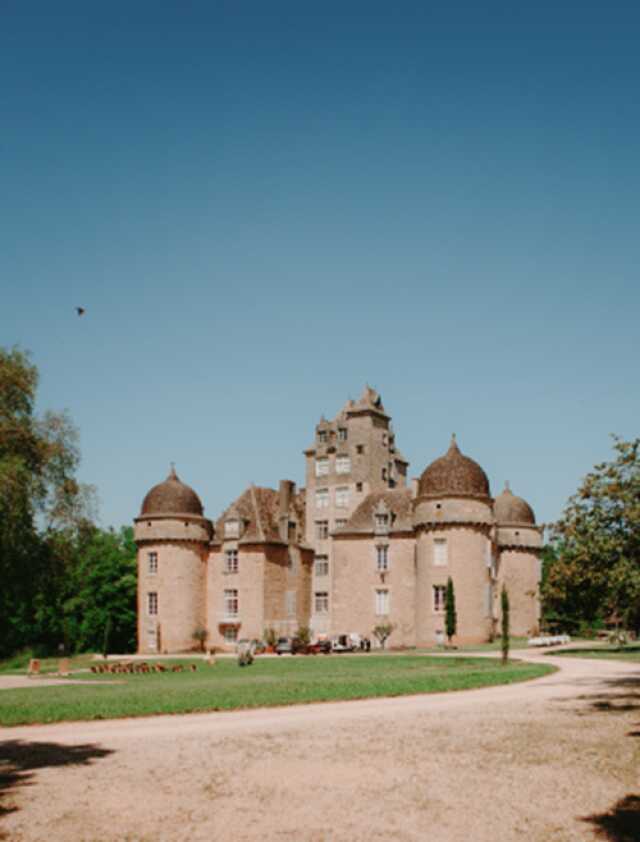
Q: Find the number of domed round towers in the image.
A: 3